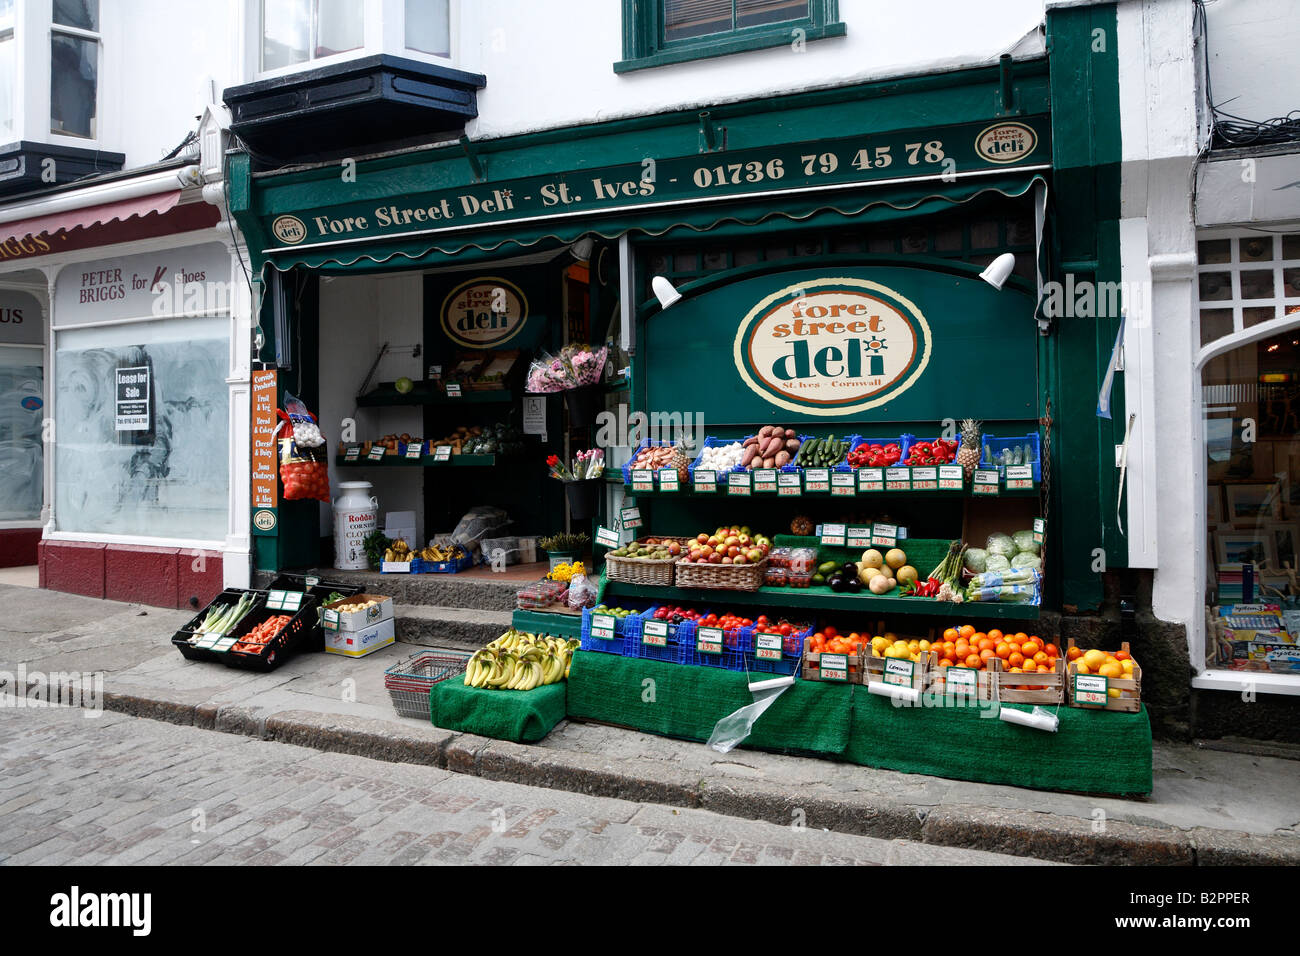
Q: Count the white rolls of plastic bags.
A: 3